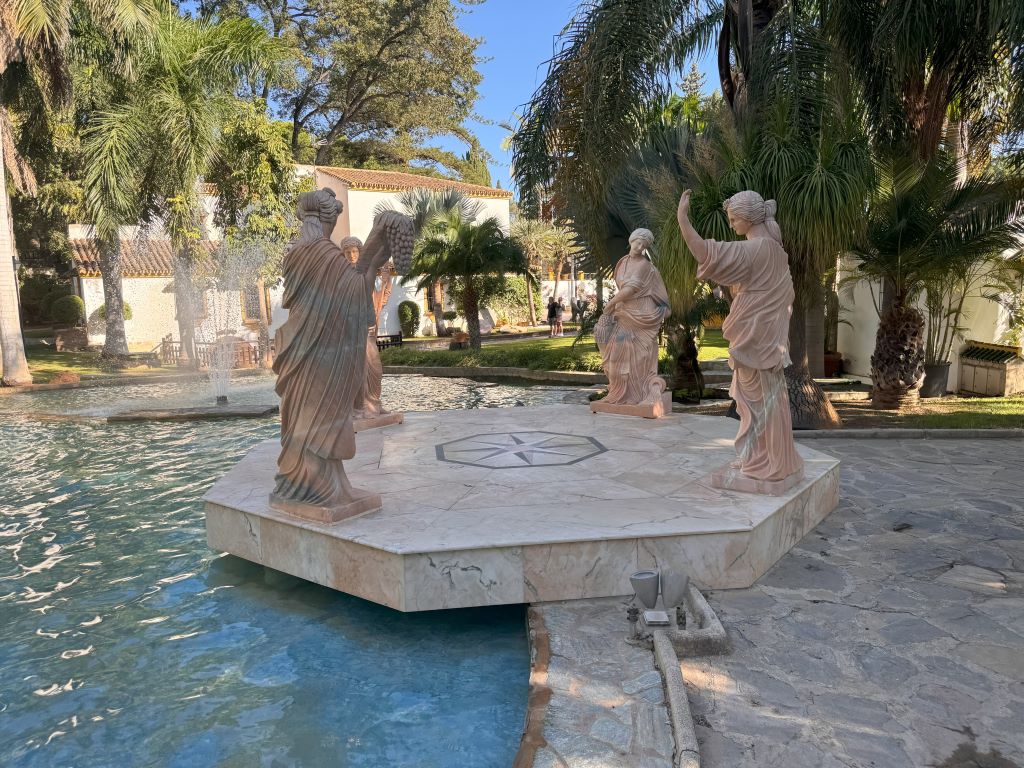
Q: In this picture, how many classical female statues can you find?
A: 4